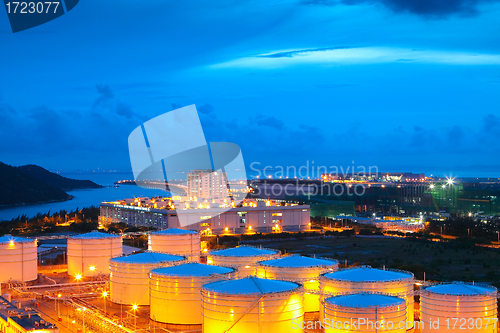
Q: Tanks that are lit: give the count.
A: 11